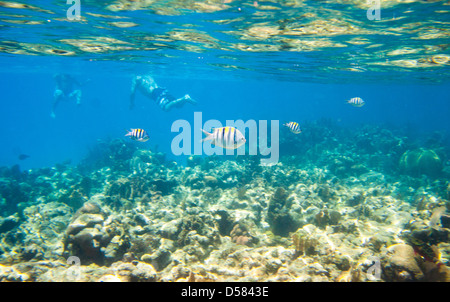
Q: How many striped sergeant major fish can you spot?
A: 4